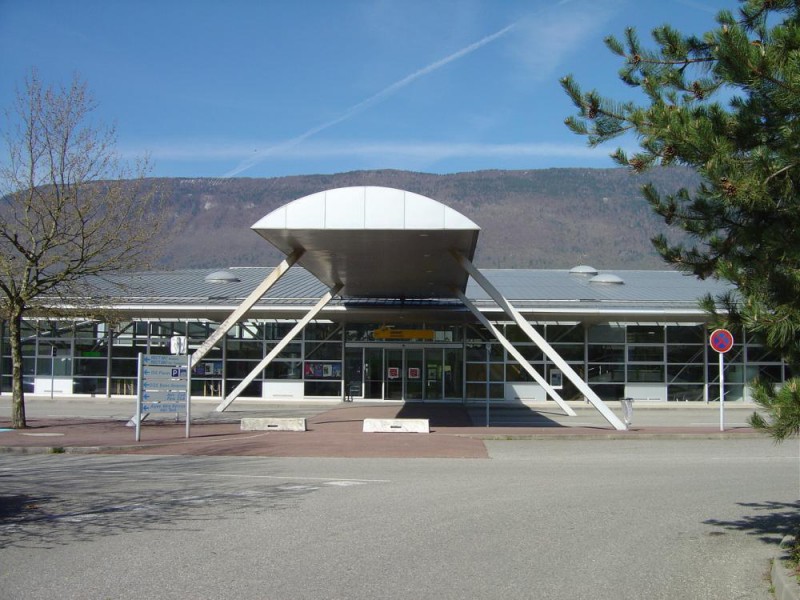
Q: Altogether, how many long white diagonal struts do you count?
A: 4